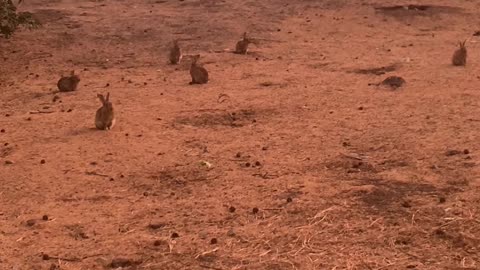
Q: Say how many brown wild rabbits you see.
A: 6